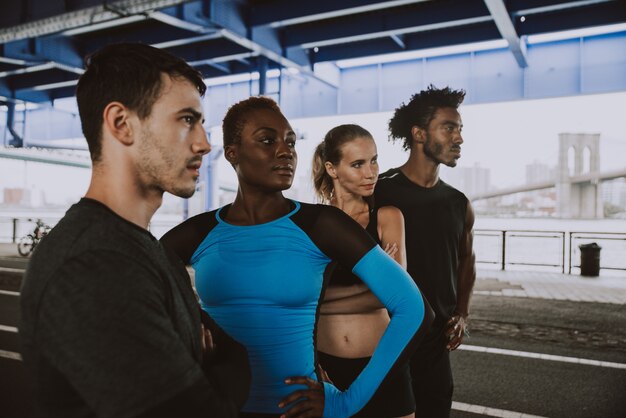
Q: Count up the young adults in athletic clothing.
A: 4